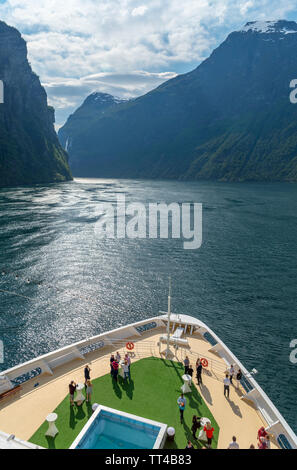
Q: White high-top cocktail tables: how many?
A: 5